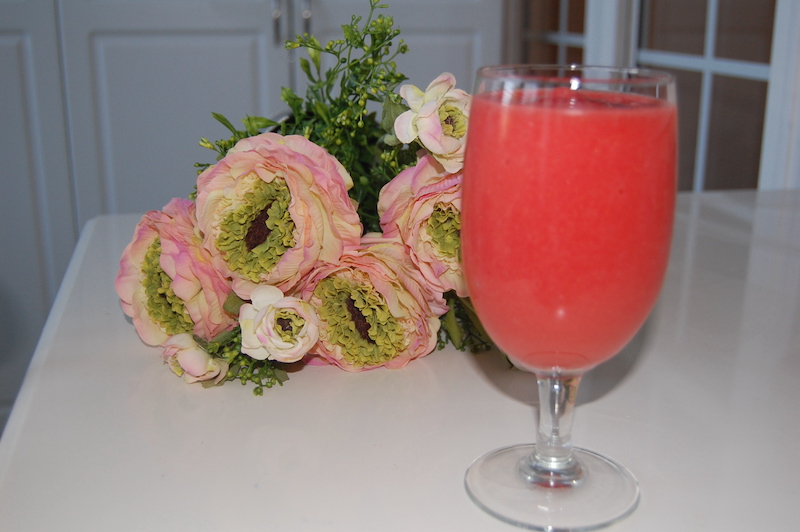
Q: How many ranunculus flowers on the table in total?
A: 7